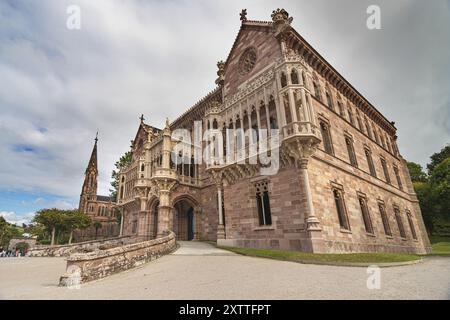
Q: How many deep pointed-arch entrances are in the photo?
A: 2